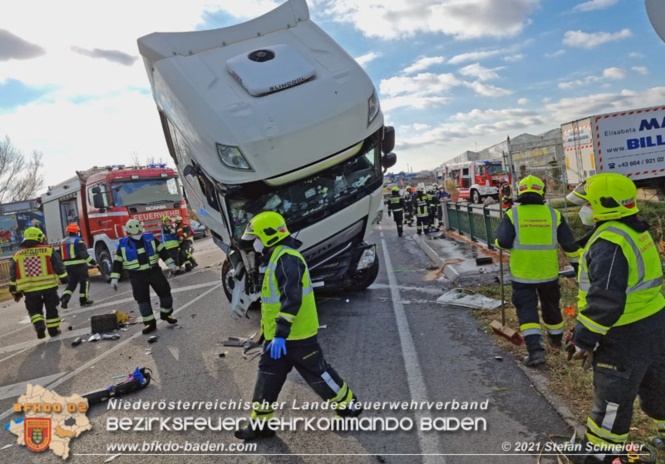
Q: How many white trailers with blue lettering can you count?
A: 1